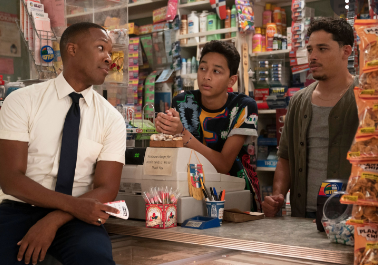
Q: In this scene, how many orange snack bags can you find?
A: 7